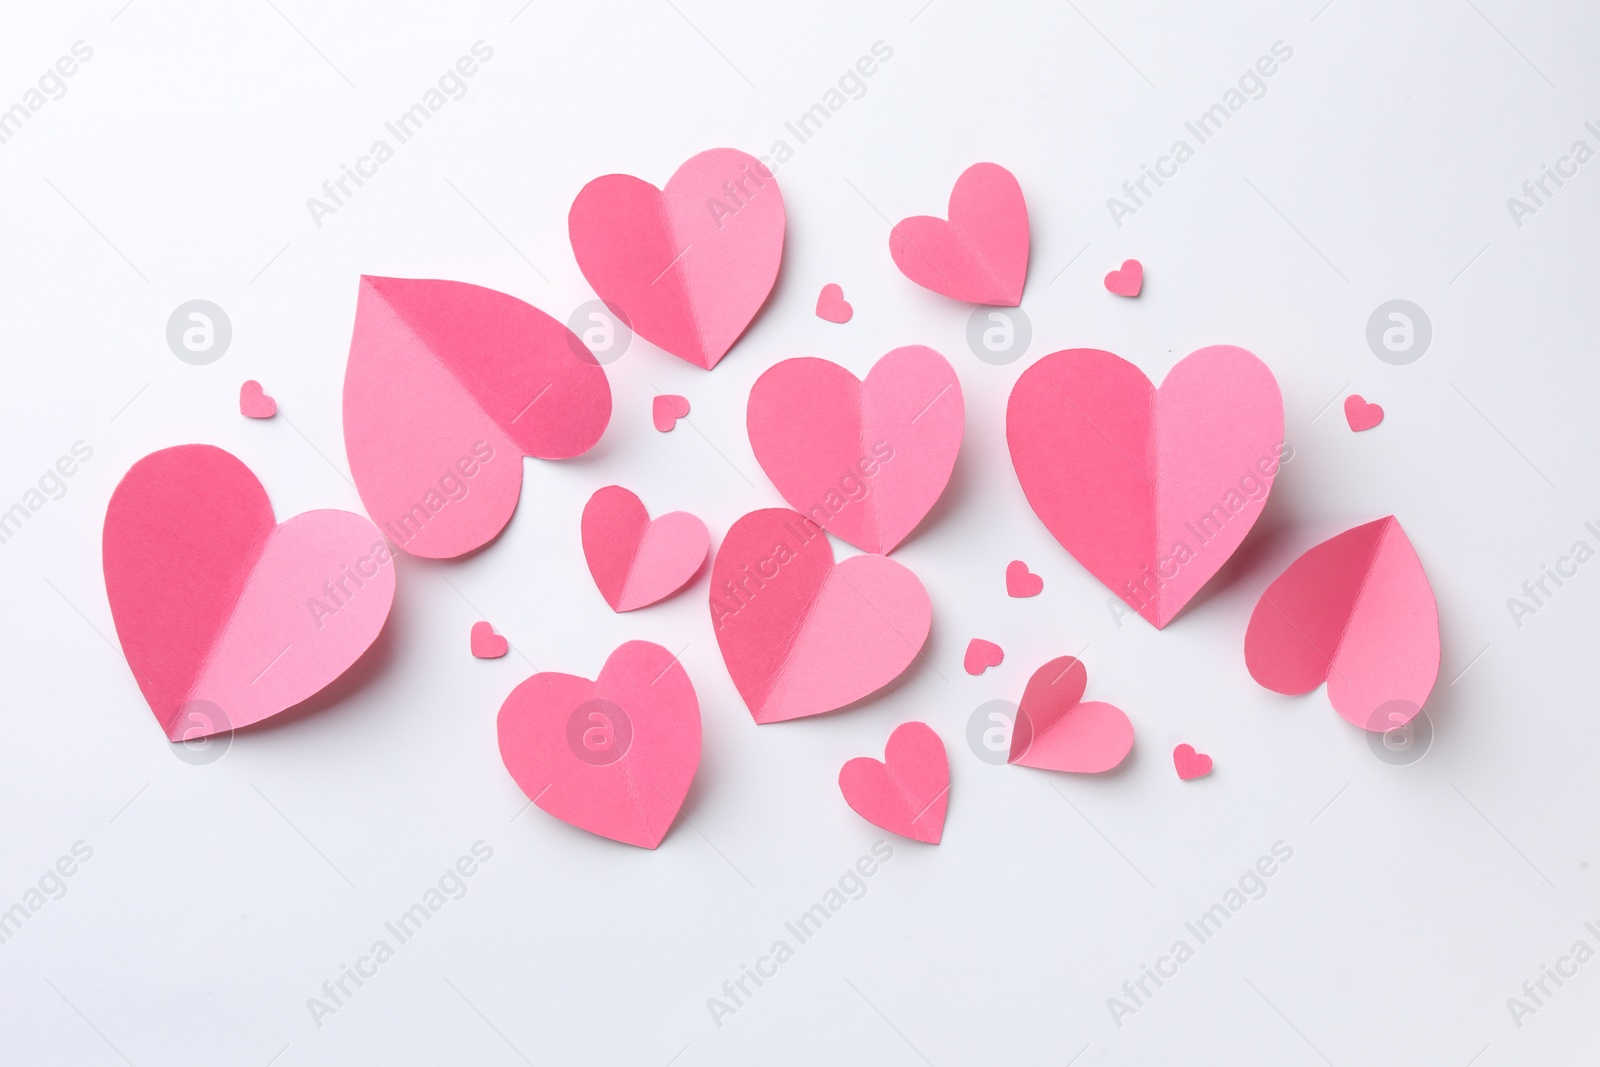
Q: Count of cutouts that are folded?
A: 12